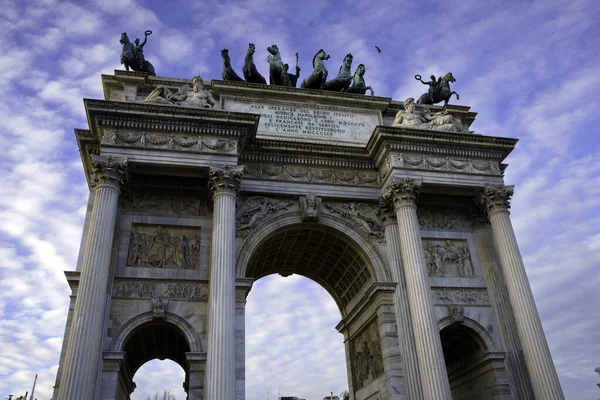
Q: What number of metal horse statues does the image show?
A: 8